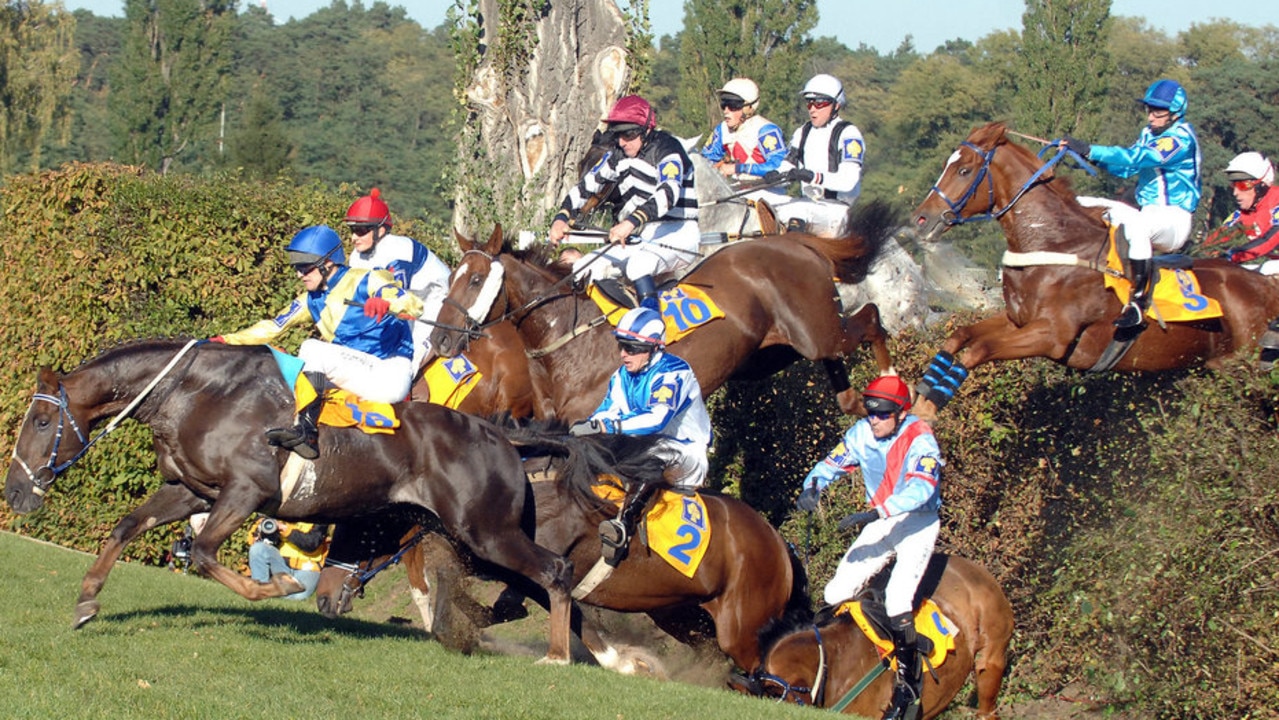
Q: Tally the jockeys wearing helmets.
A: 9